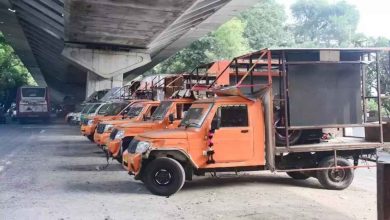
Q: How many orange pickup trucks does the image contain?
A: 4